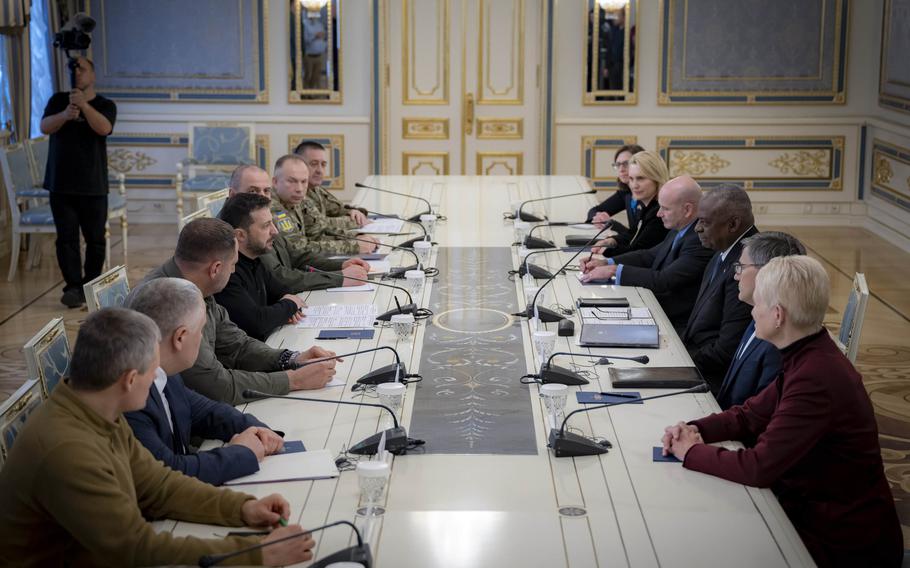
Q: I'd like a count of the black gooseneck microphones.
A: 13